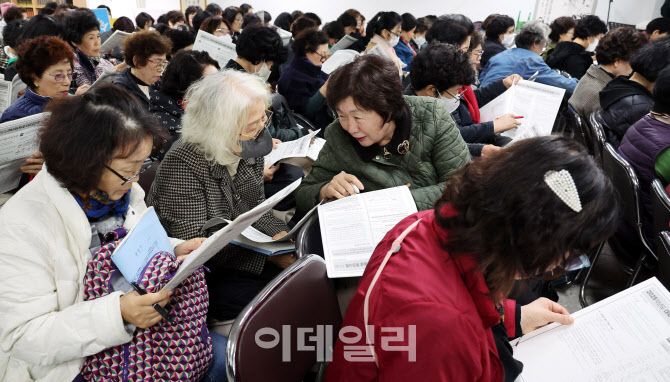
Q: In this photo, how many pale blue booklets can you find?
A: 1